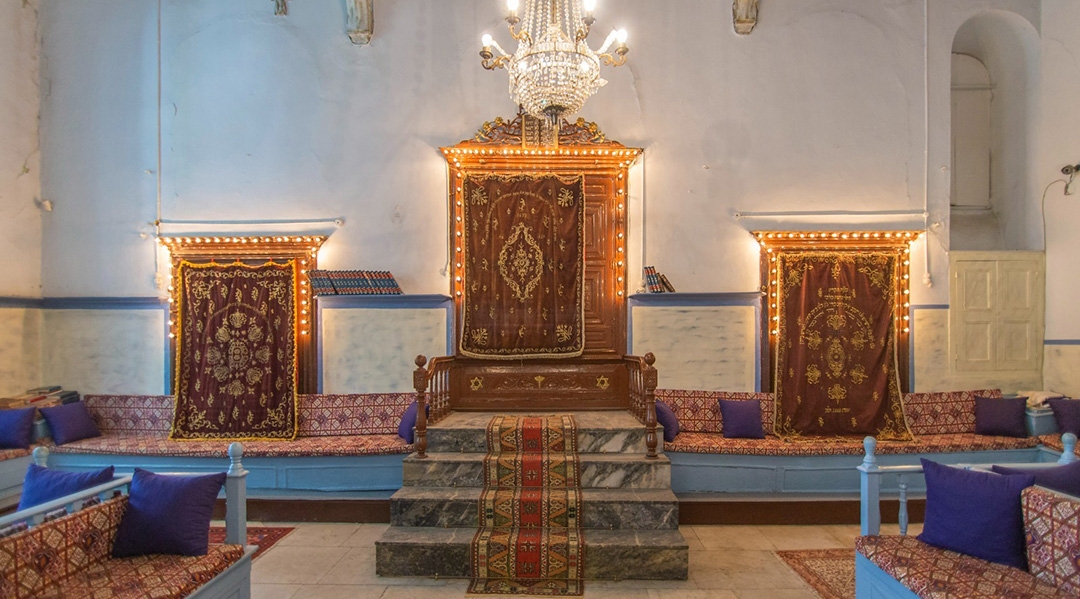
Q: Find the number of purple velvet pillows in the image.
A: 11